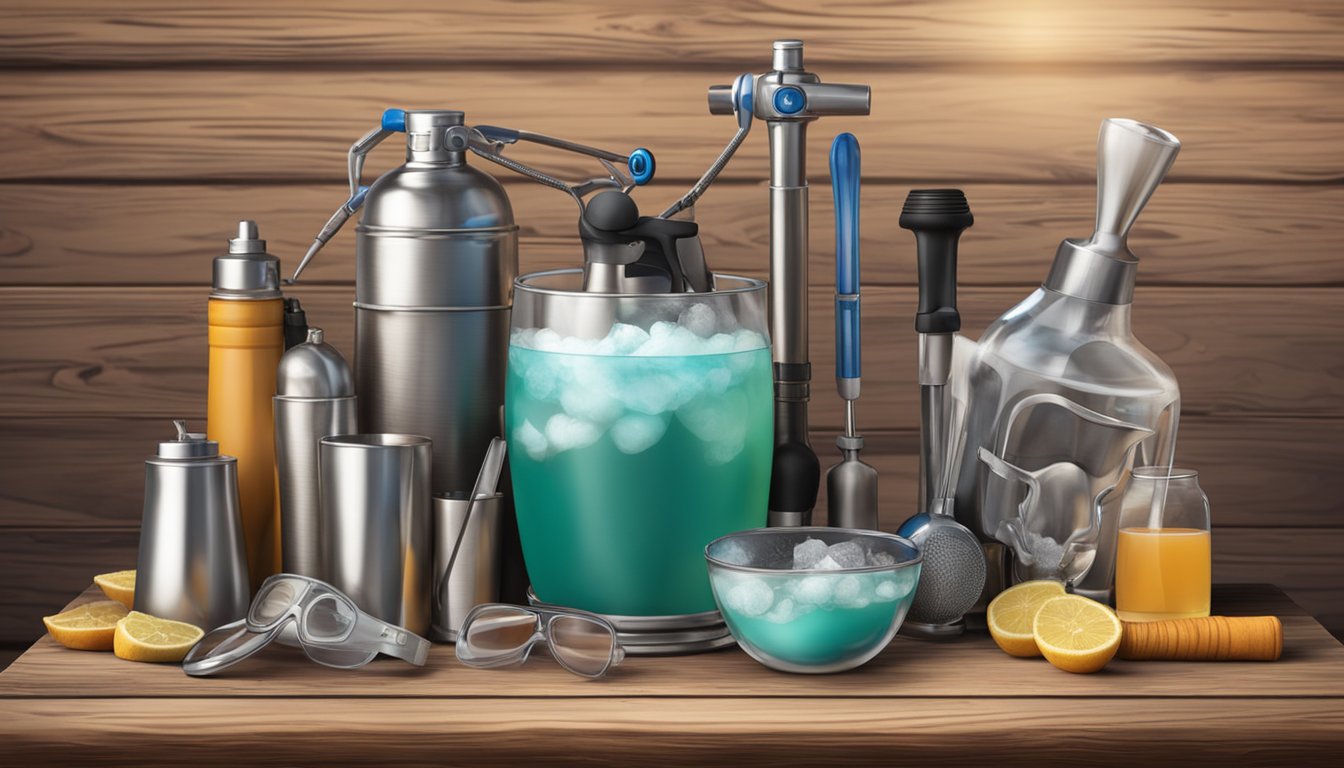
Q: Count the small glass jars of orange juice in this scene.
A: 1